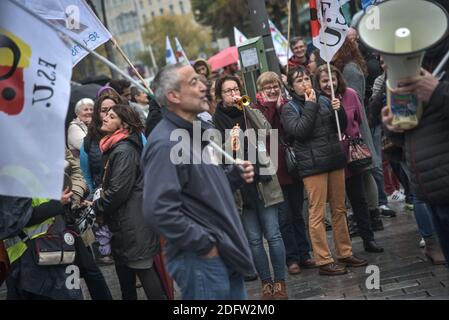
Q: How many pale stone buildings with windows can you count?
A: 1